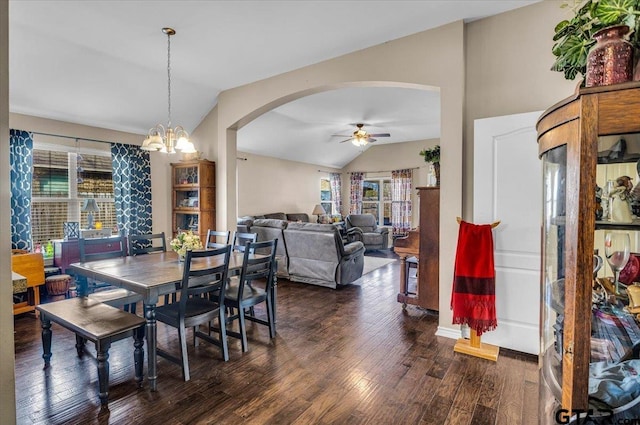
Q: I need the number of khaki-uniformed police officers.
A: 0